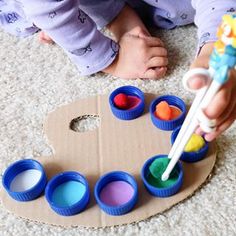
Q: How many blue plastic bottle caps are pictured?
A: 7